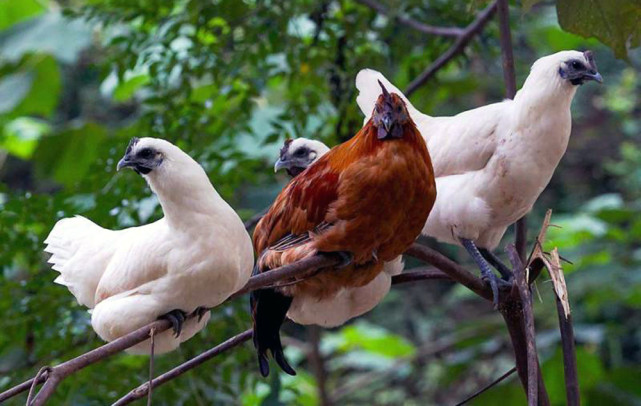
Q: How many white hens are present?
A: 3